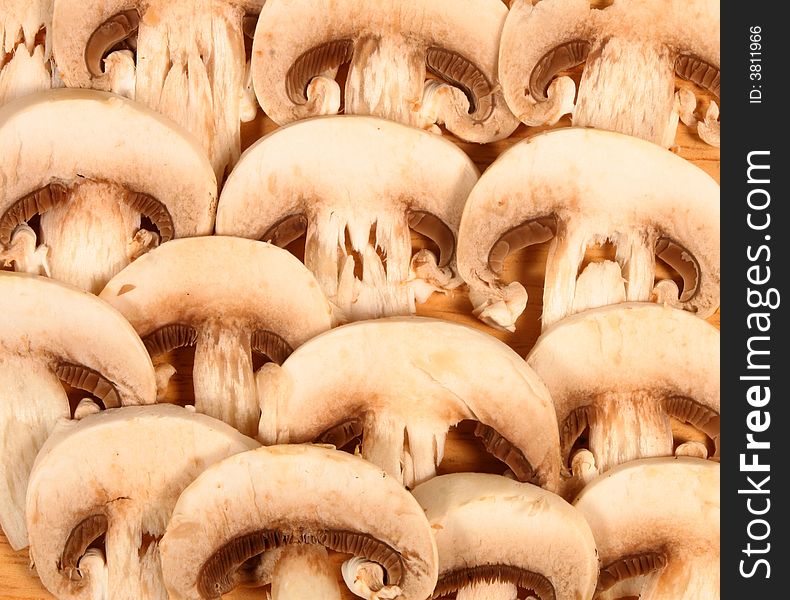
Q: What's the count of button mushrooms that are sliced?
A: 15